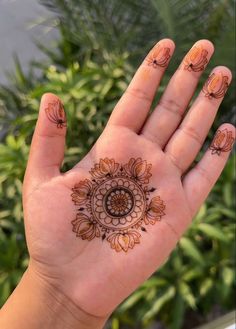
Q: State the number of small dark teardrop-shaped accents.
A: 6